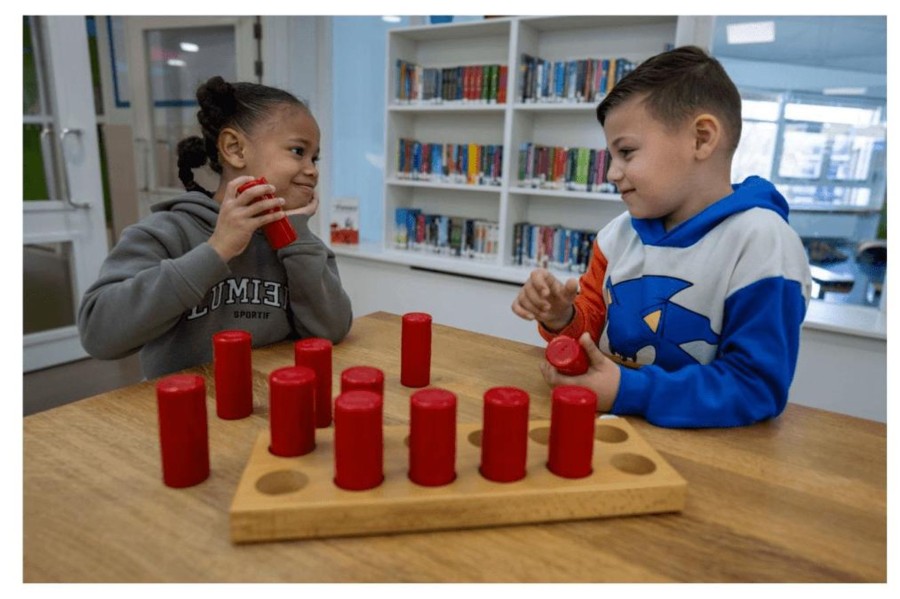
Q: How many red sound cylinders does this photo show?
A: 12